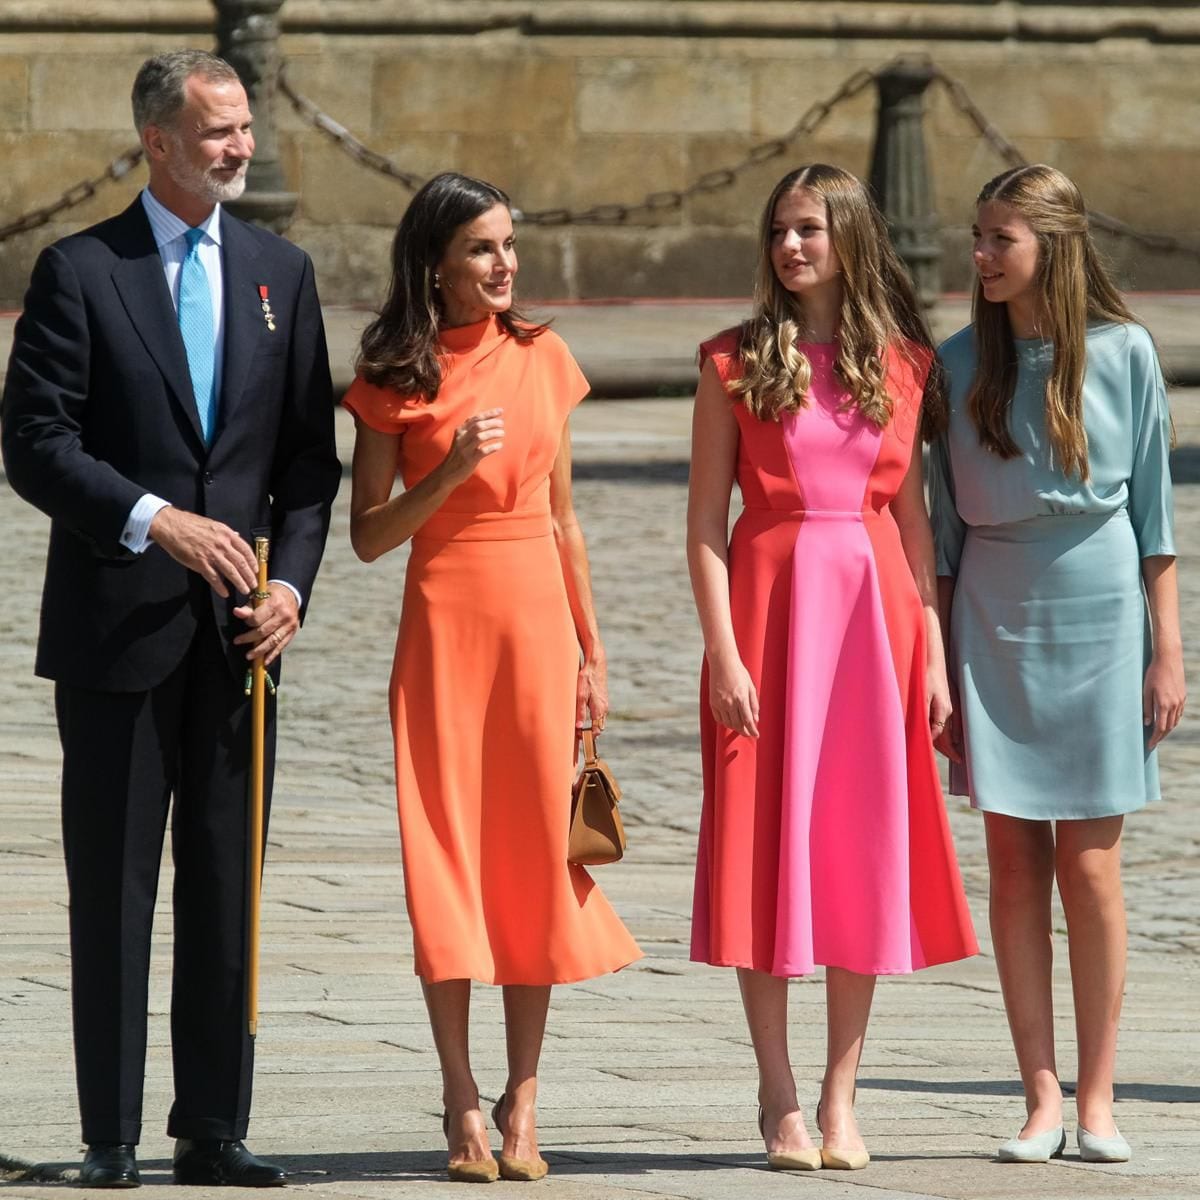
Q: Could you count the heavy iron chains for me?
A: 3